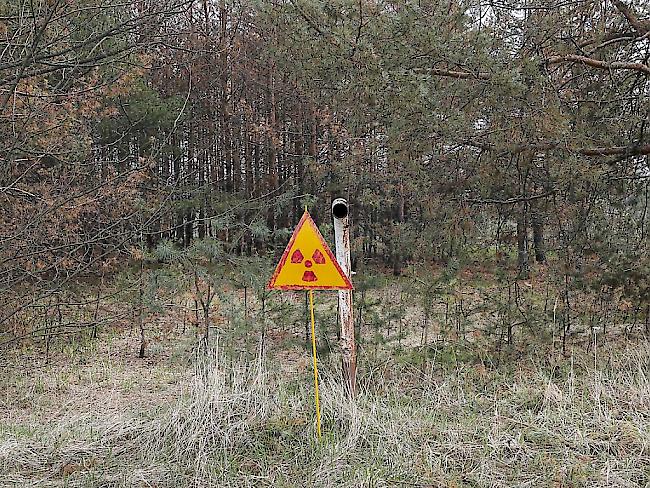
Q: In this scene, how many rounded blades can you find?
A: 3